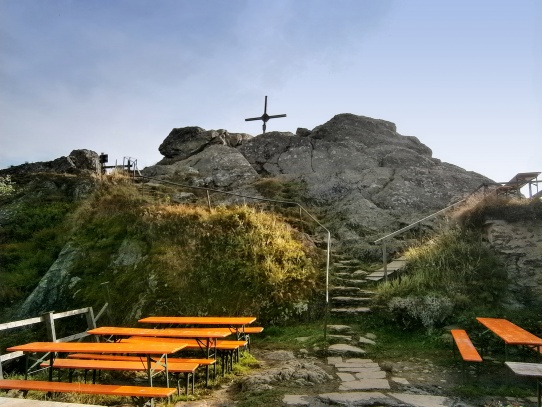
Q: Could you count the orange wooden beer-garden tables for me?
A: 4